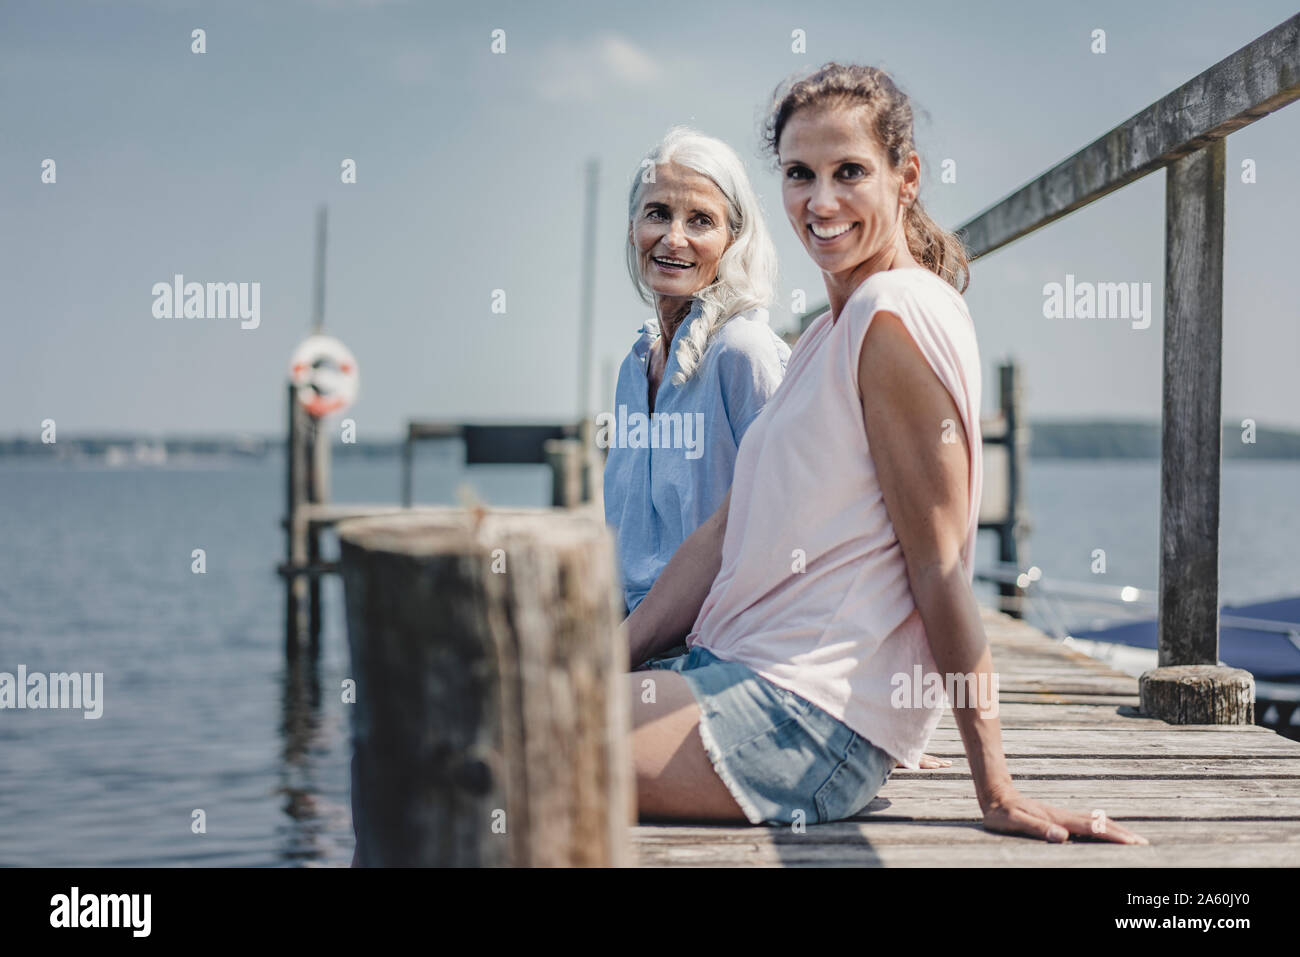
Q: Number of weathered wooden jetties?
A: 1